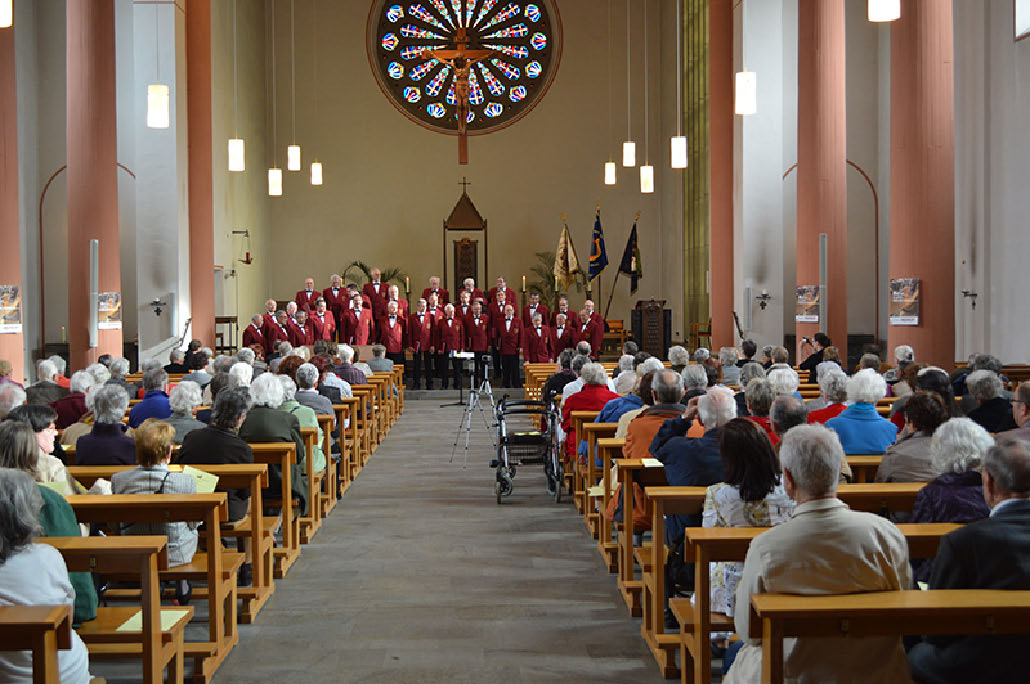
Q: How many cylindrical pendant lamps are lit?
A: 12